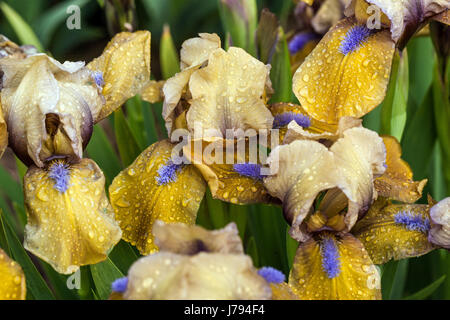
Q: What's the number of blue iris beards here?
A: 11